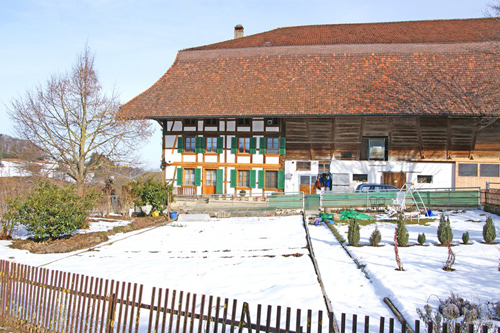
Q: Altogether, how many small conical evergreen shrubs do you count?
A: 7